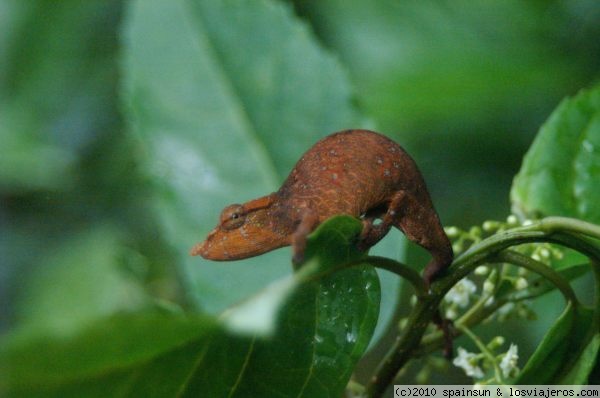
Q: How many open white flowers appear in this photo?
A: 3